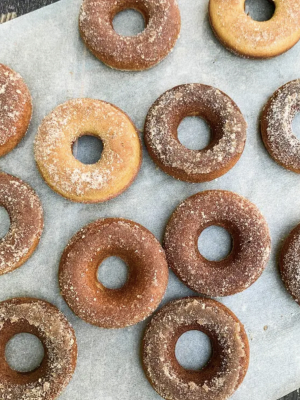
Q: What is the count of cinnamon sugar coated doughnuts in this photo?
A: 12